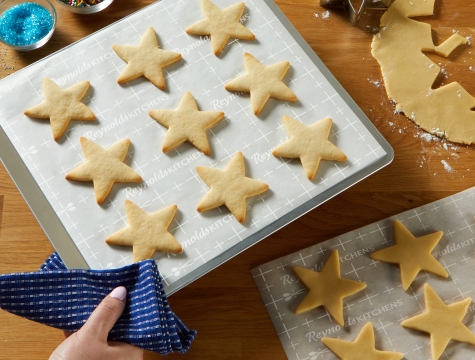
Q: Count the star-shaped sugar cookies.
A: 13